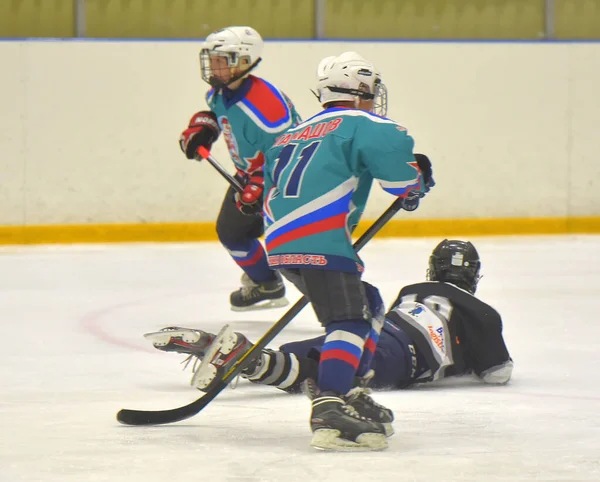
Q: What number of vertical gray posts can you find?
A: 3